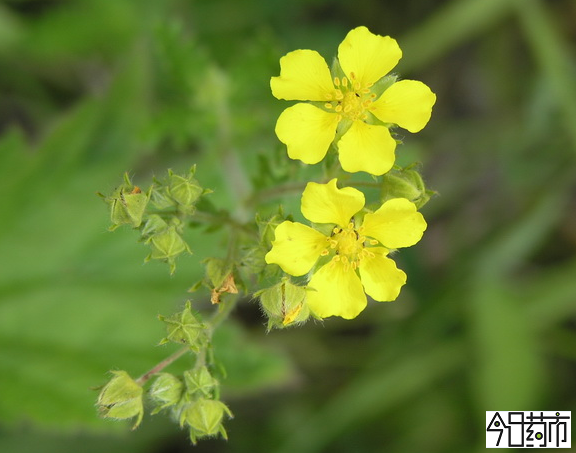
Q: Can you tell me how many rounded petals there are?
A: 10